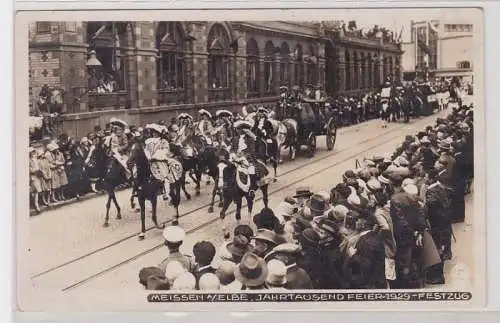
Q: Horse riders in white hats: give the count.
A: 7